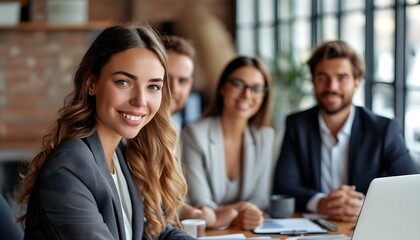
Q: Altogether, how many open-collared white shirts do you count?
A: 1